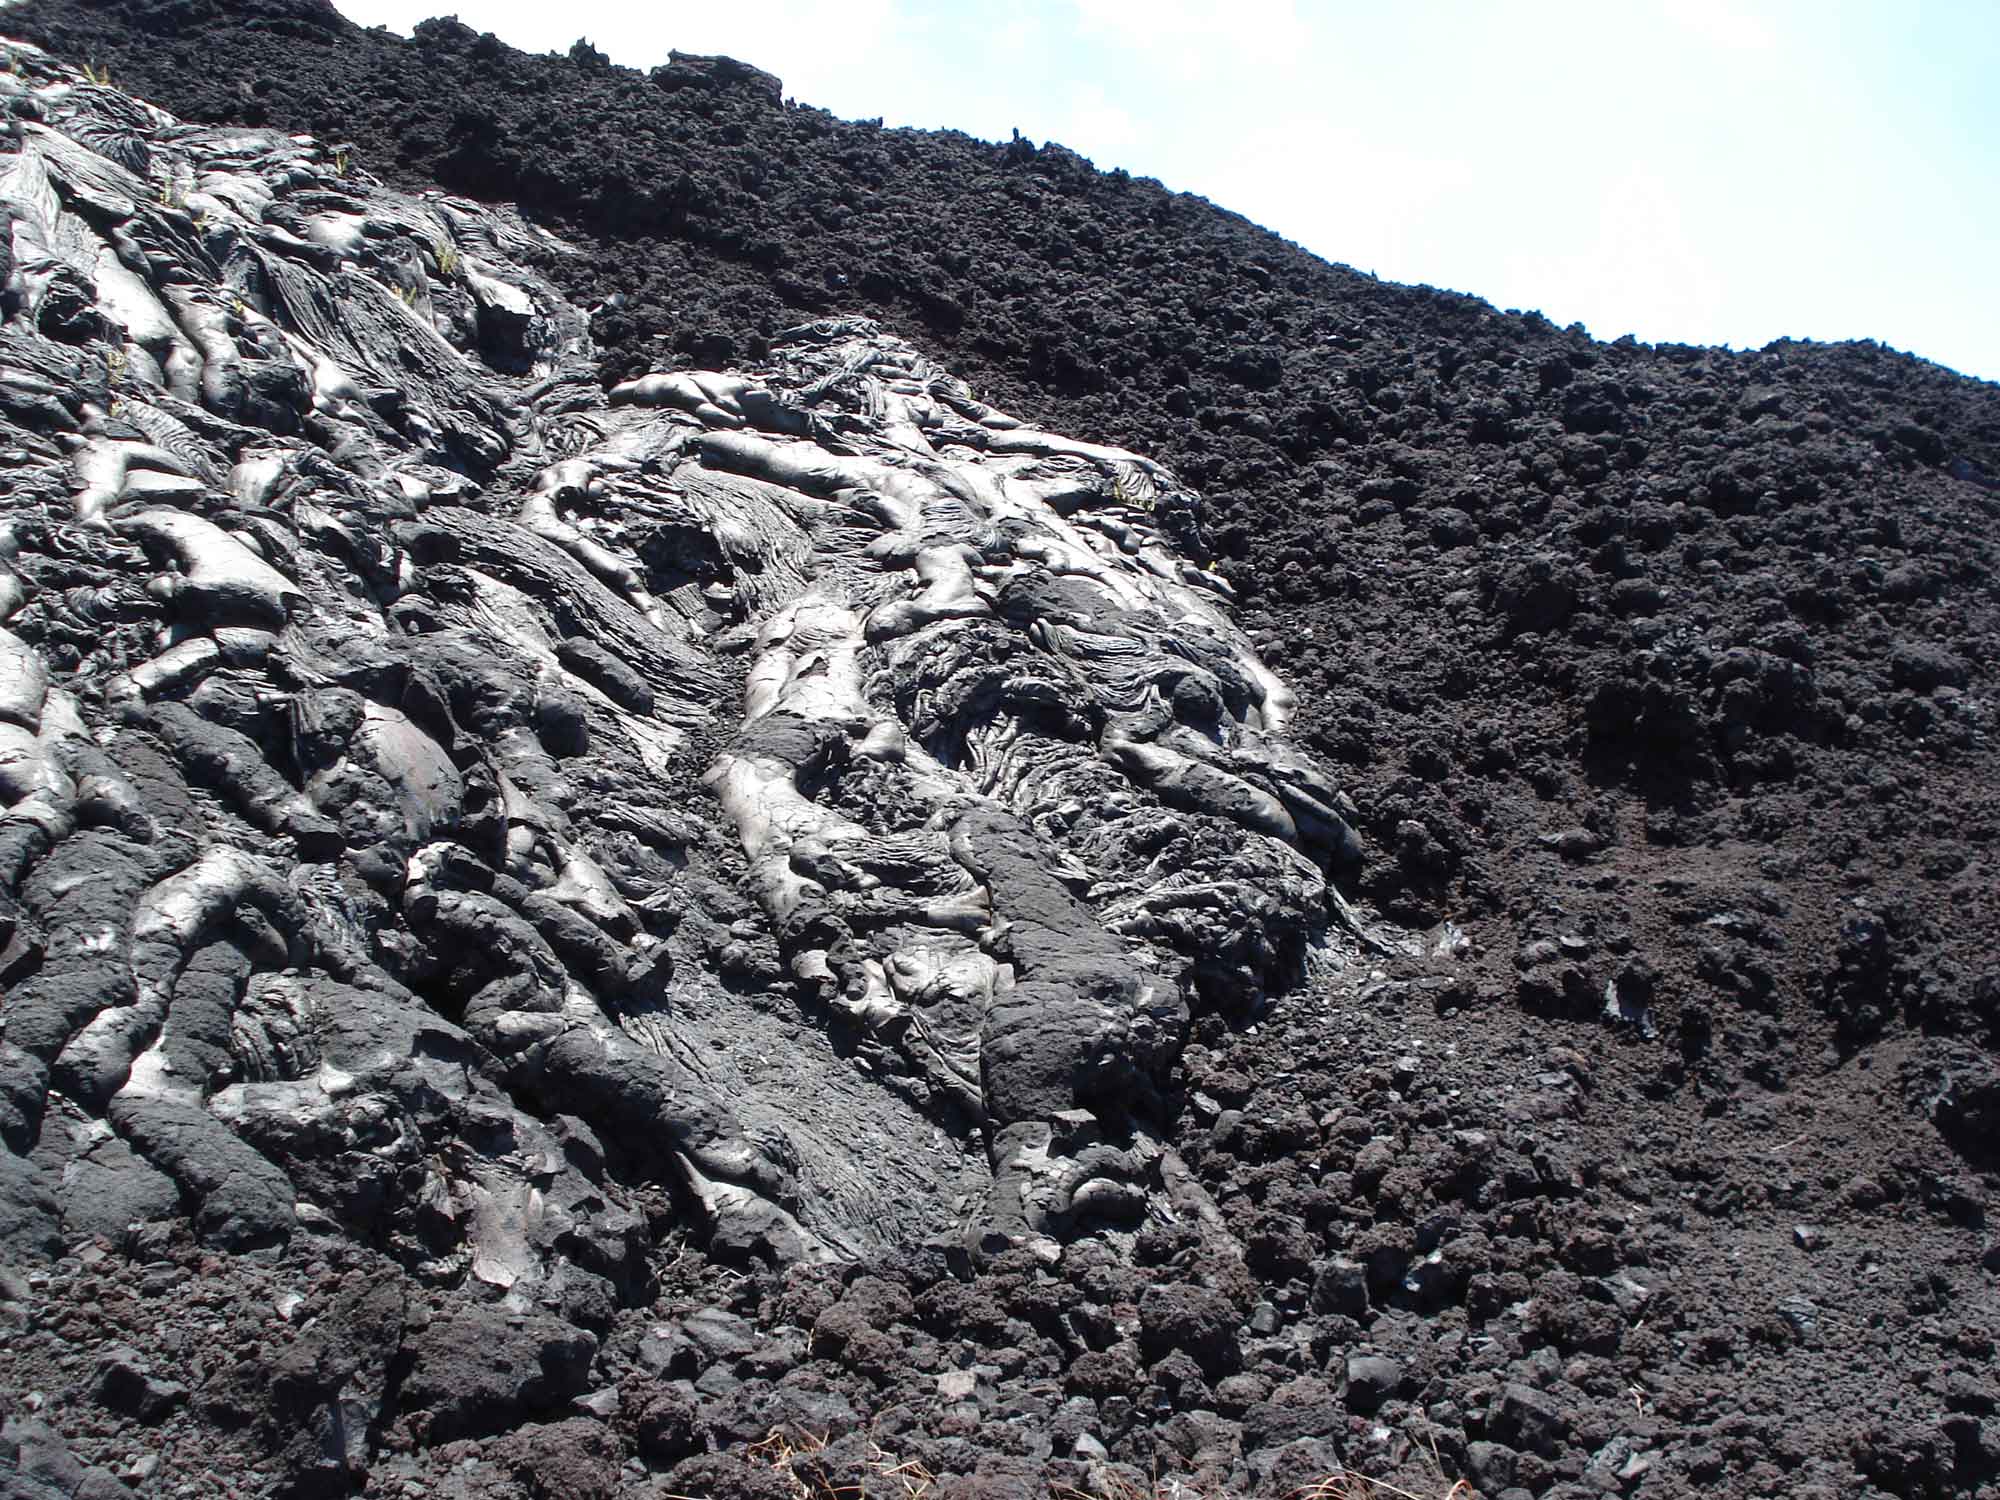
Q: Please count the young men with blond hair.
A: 0